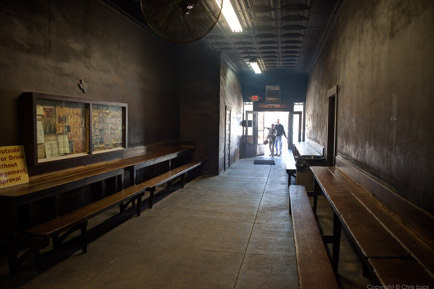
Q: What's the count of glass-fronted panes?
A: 2